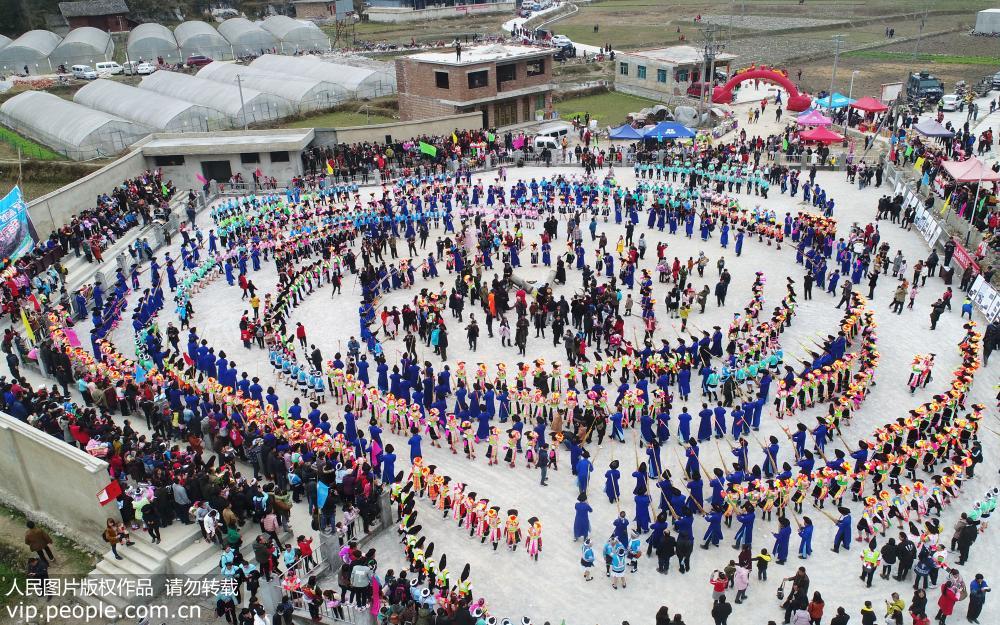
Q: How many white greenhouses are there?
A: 12